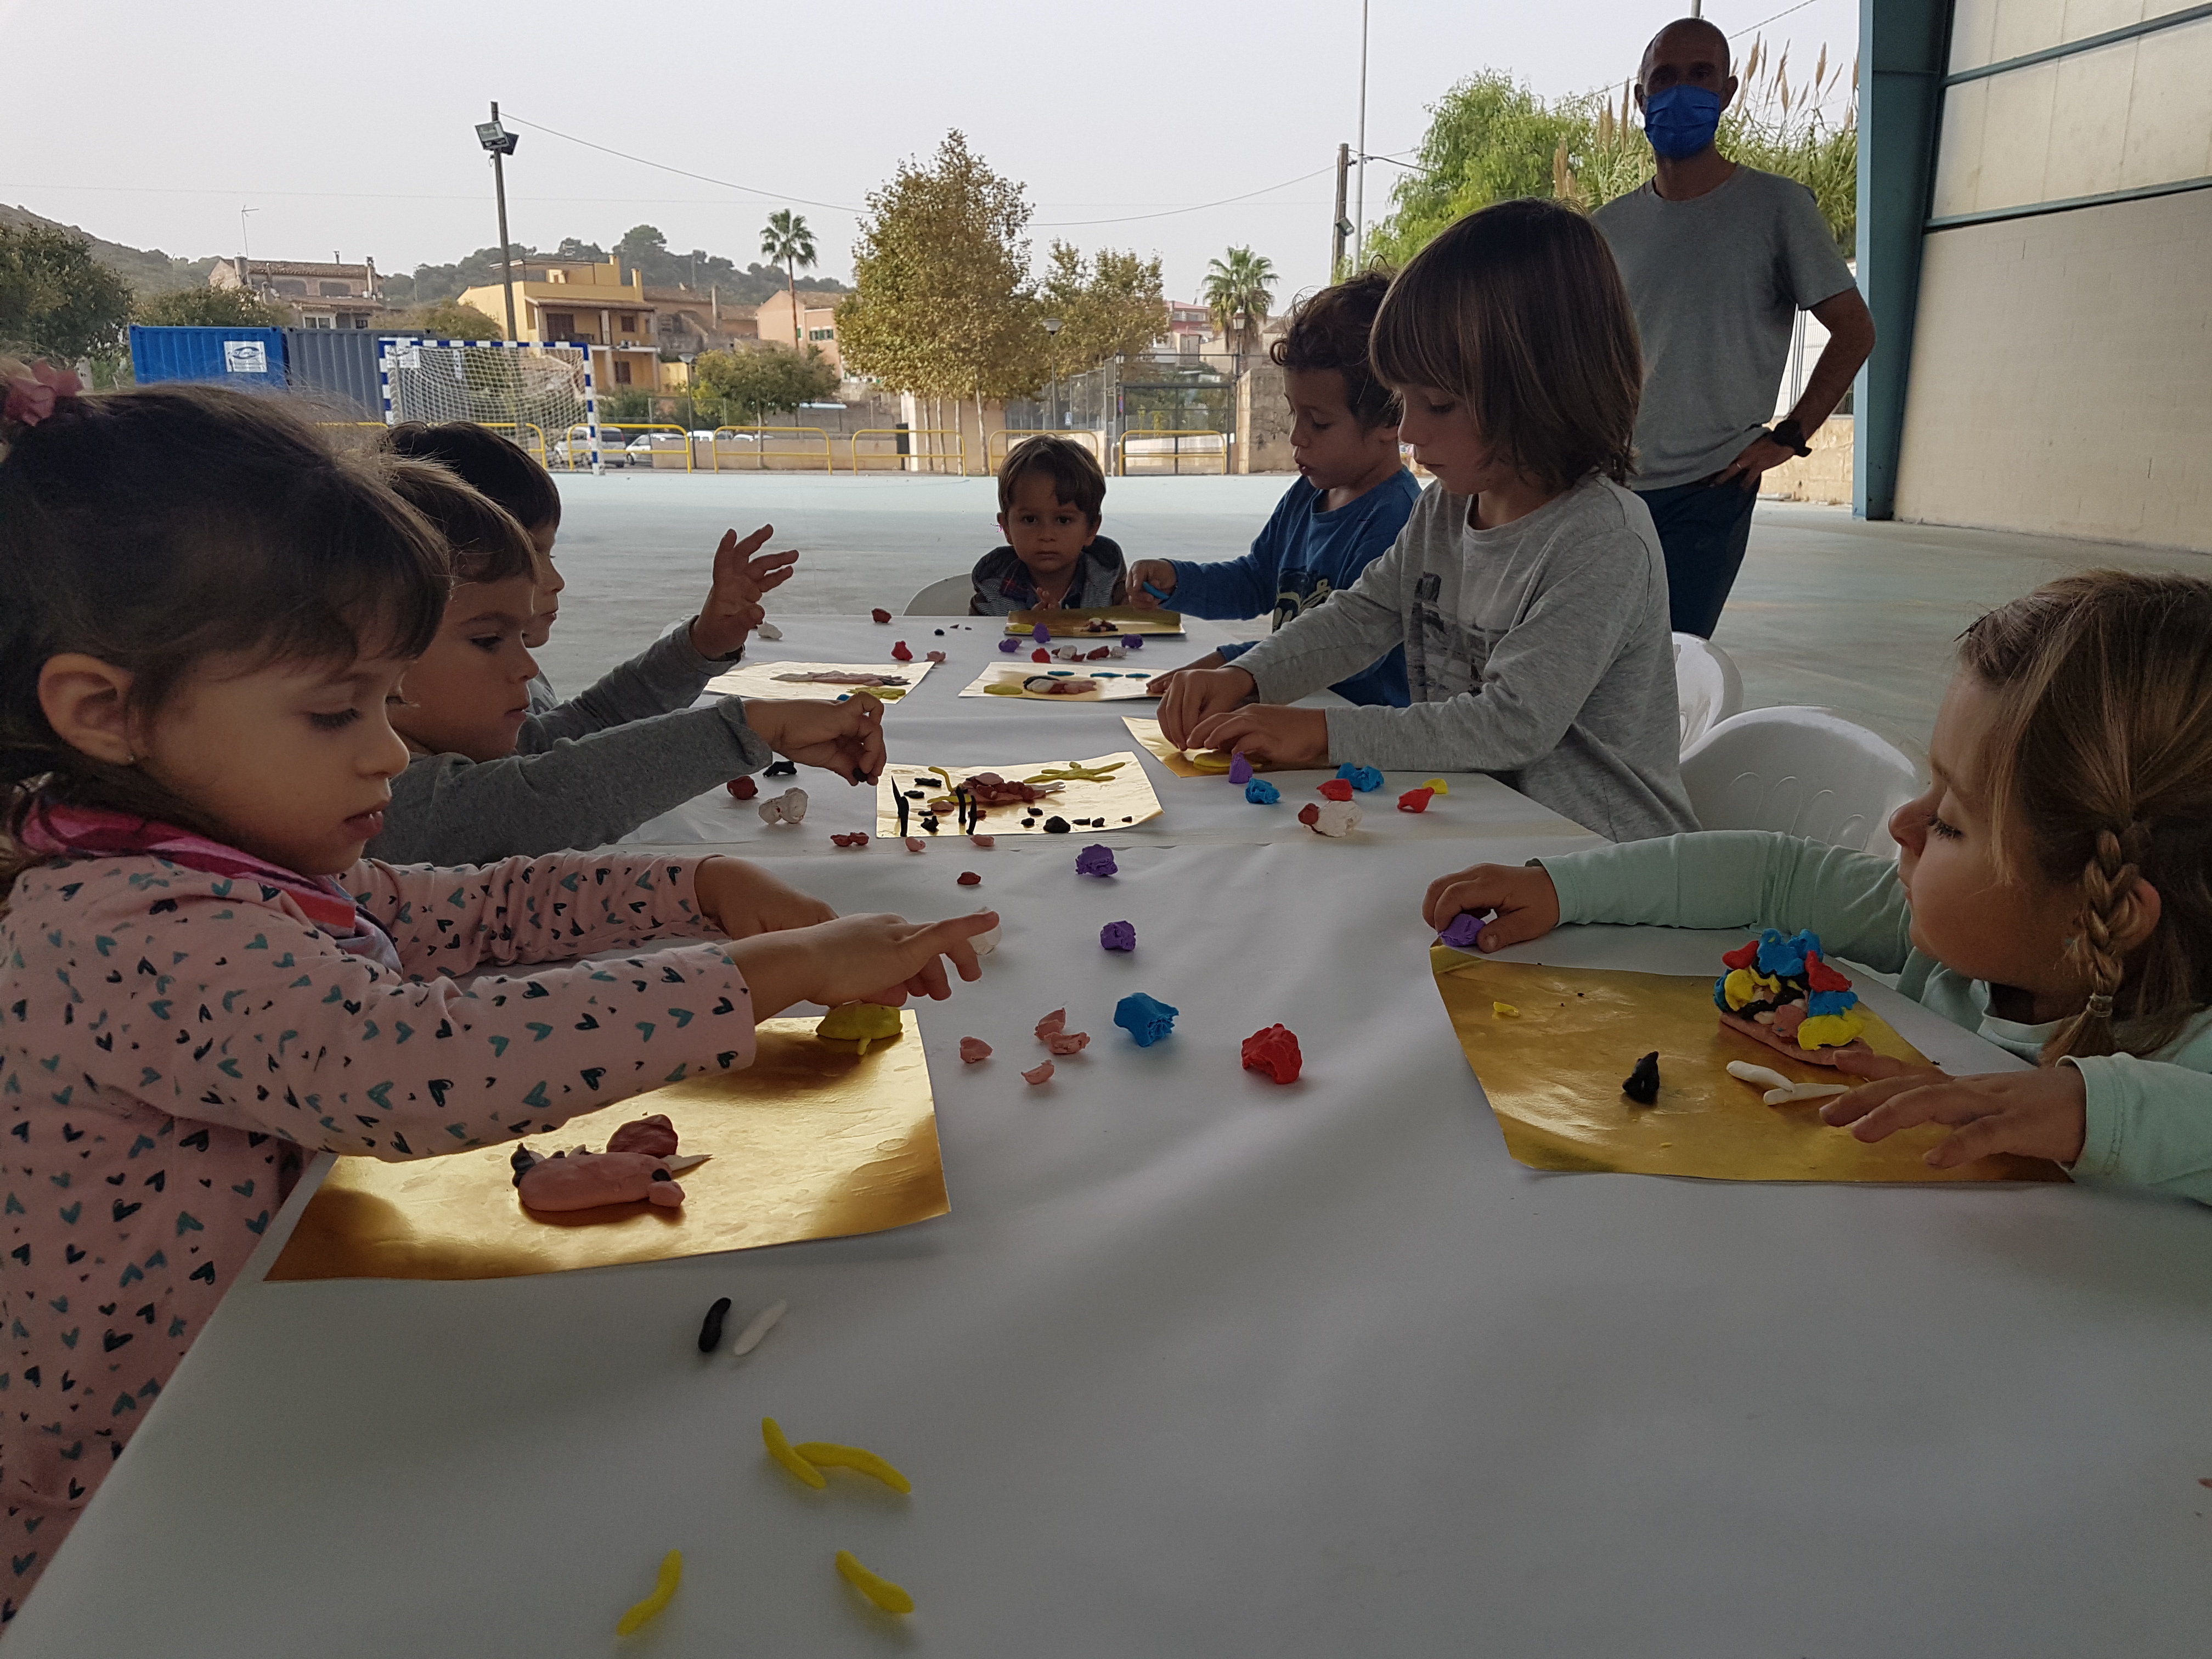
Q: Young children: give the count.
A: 7